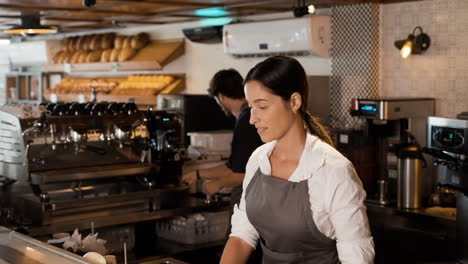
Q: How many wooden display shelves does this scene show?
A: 2